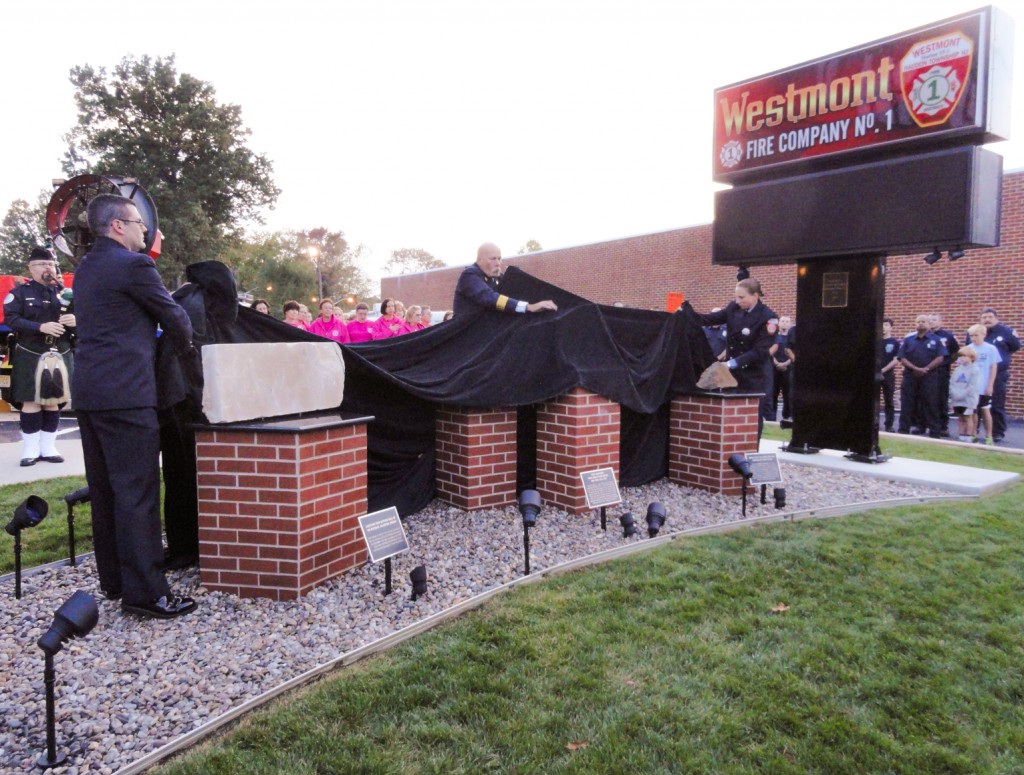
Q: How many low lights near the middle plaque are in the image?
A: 2